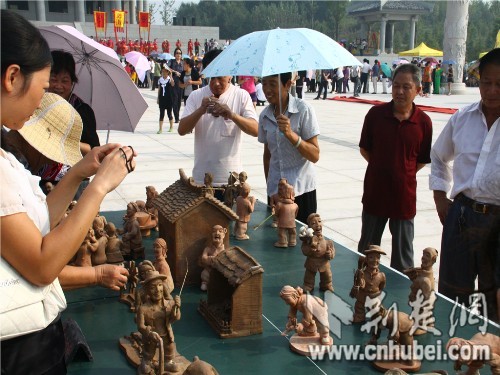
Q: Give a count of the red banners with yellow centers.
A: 1